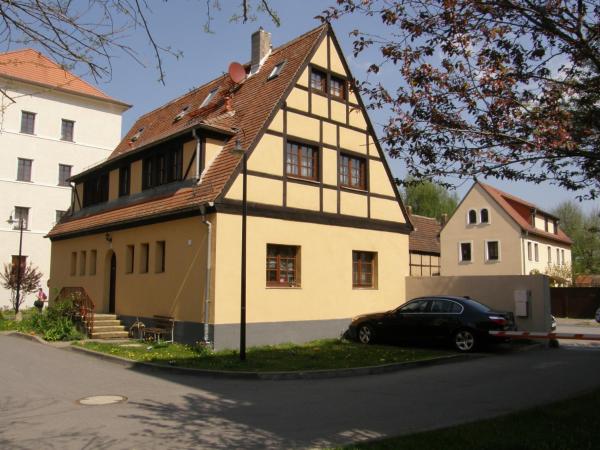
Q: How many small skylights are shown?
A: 4